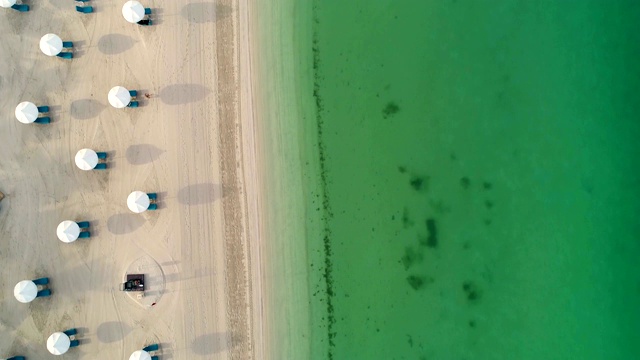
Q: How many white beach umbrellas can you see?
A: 11